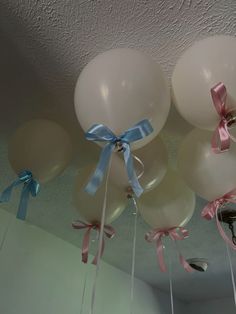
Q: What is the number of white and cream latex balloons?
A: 7